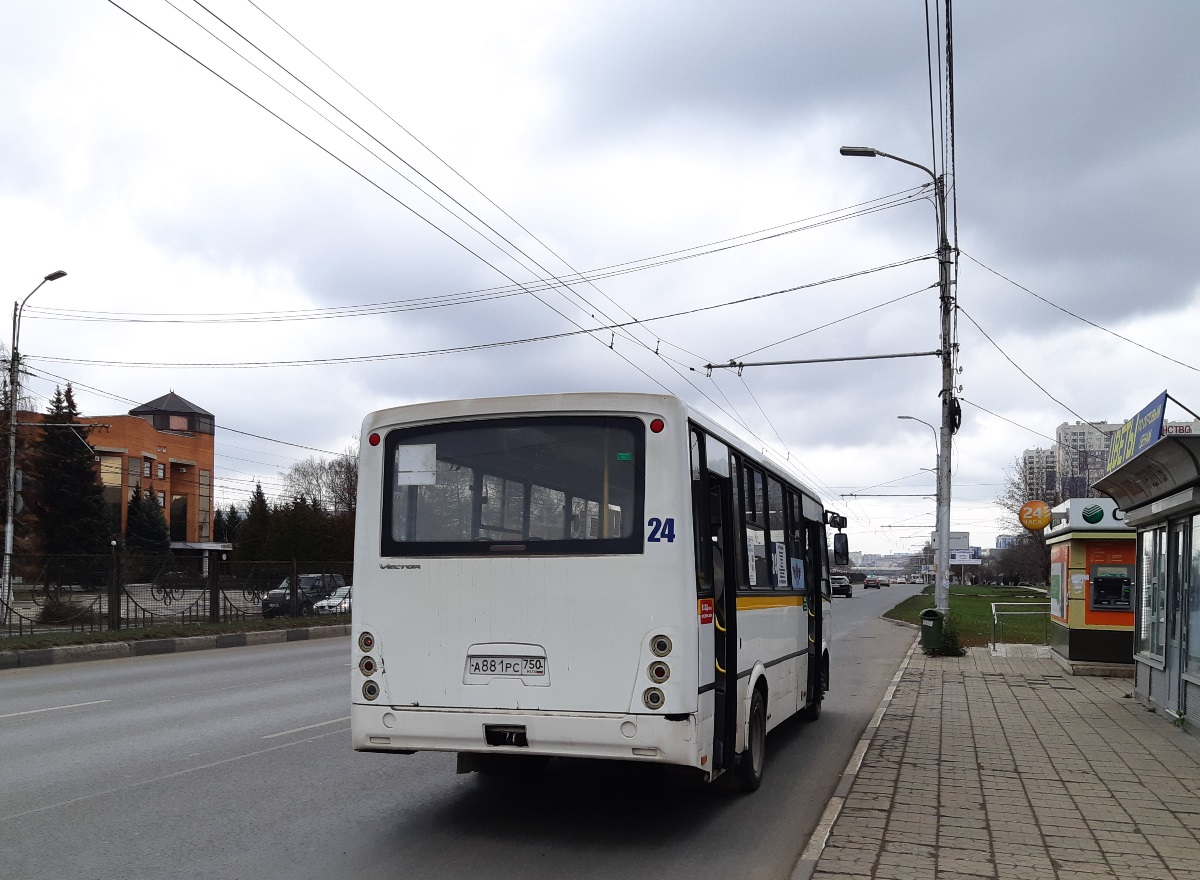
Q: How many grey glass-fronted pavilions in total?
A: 1